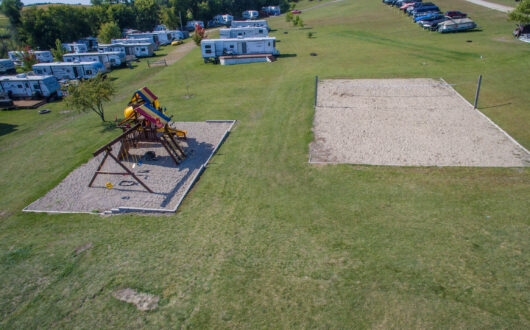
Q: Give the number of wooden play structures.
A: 1